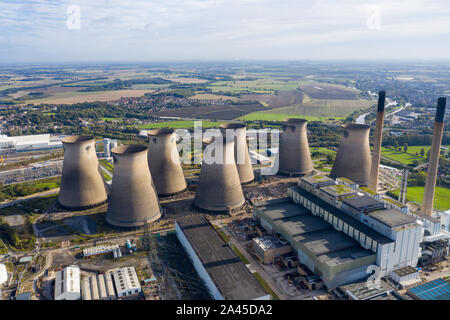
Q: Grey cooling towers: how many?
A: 7